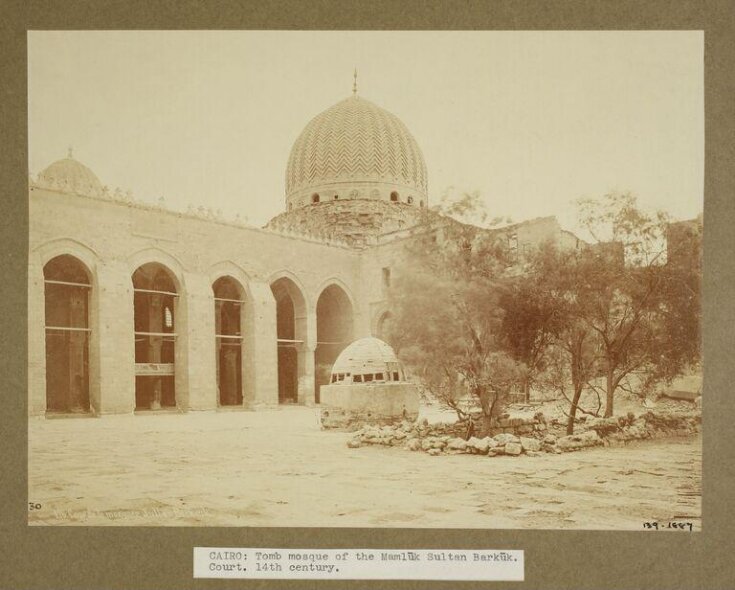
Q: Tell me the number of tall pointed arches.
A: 5